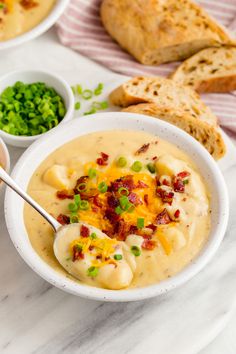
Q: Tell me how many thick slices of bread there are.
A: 3